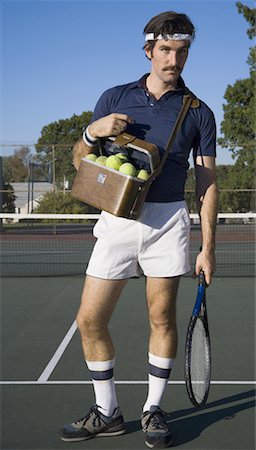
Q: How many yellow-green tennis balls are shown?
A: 6